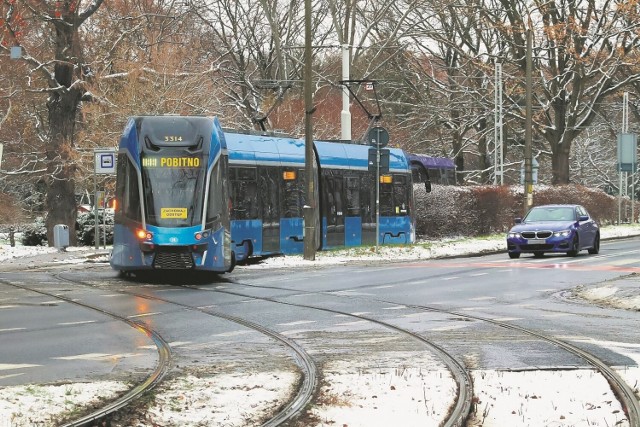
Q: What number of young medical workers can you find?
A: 0